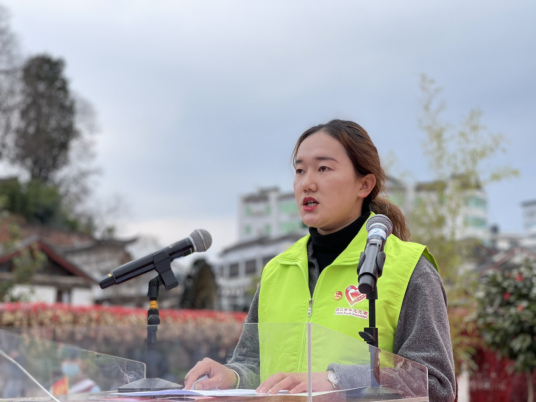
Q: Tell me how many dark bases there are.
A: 2